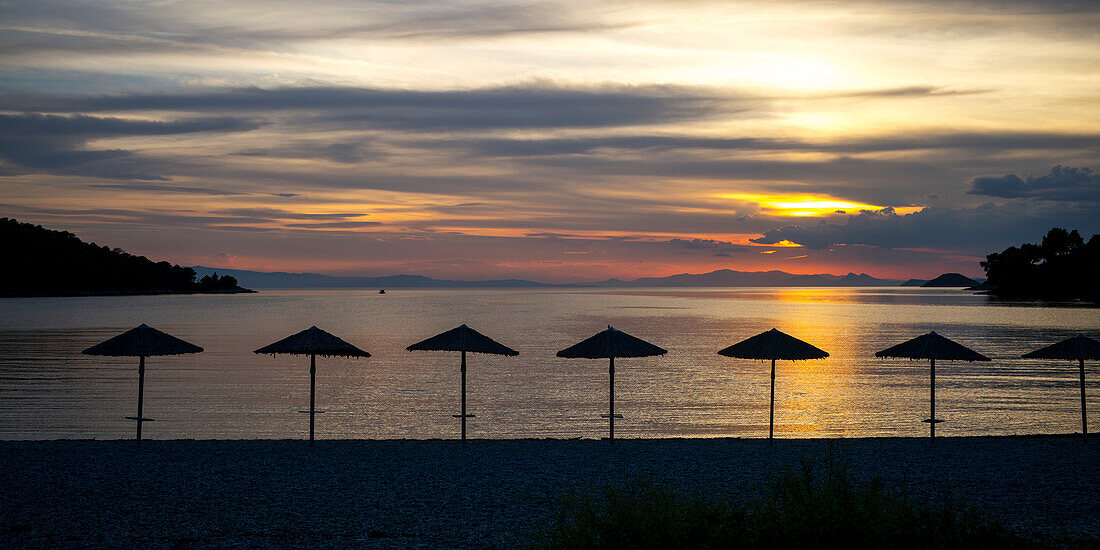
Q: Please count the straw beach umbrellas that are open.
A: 7